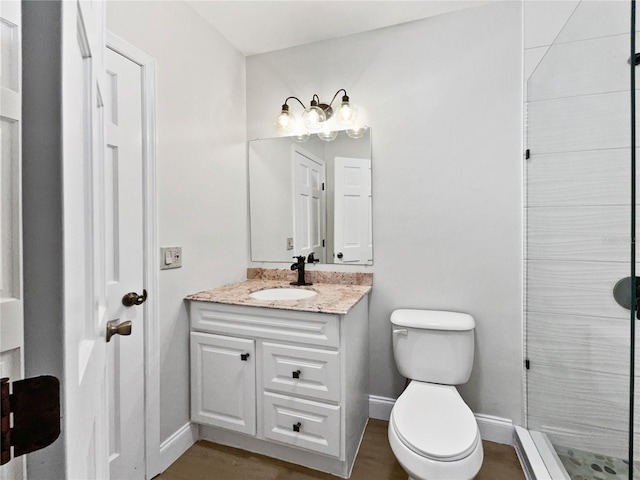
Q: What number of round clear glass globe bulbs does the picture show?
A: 3